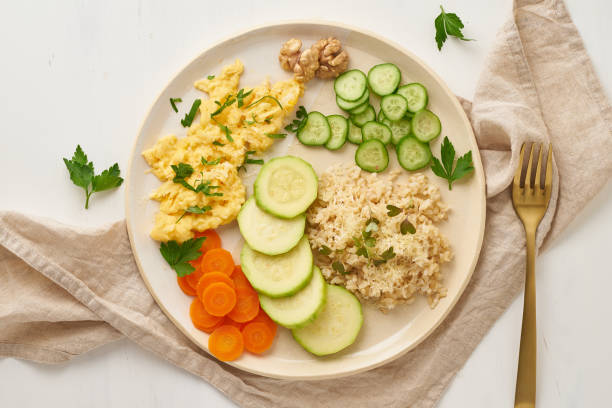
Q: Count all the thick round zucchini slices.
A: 5